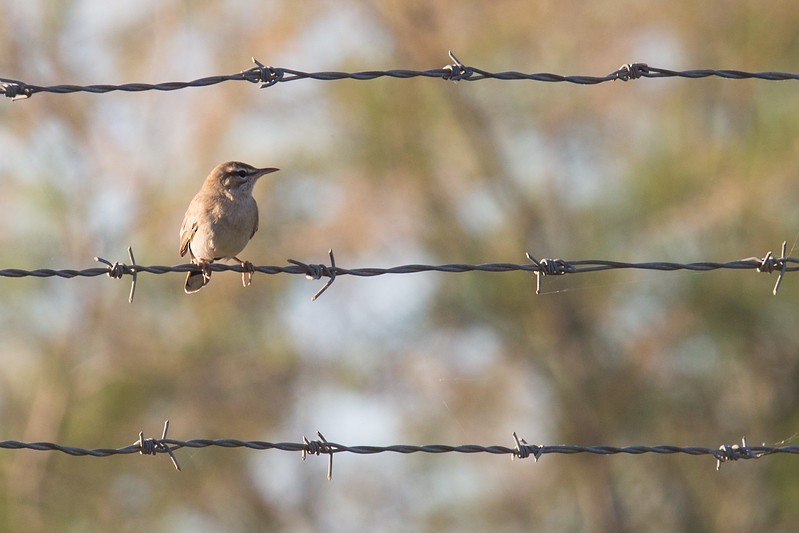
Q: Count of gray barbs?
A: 12